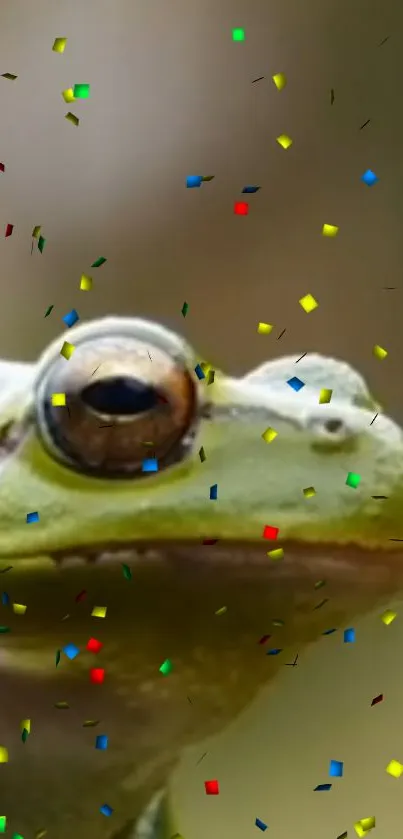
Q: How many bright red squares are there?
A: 5